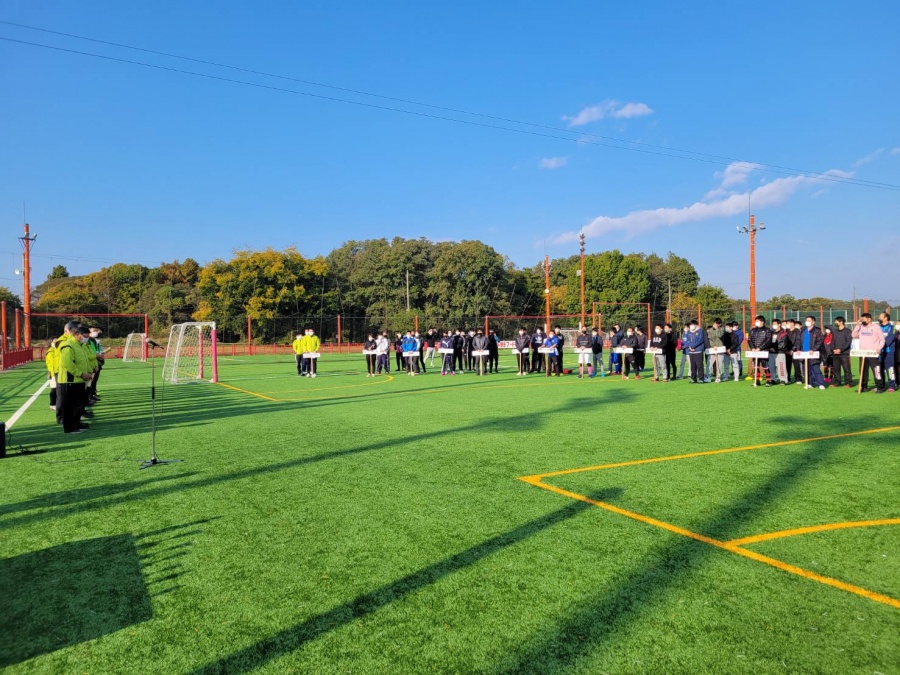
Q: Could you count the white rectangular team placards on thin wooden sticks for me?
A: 14